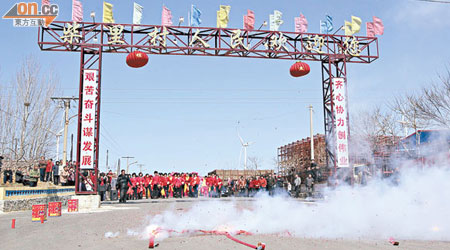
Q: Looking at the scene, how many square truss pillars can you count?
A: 2